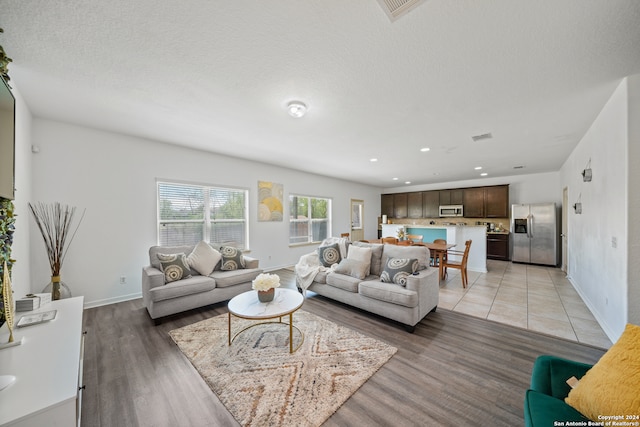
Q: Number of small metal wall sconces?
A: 2